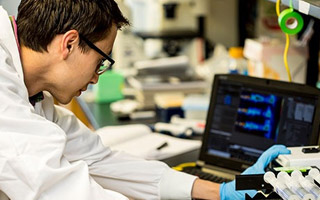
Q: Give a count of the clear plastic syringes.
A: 4